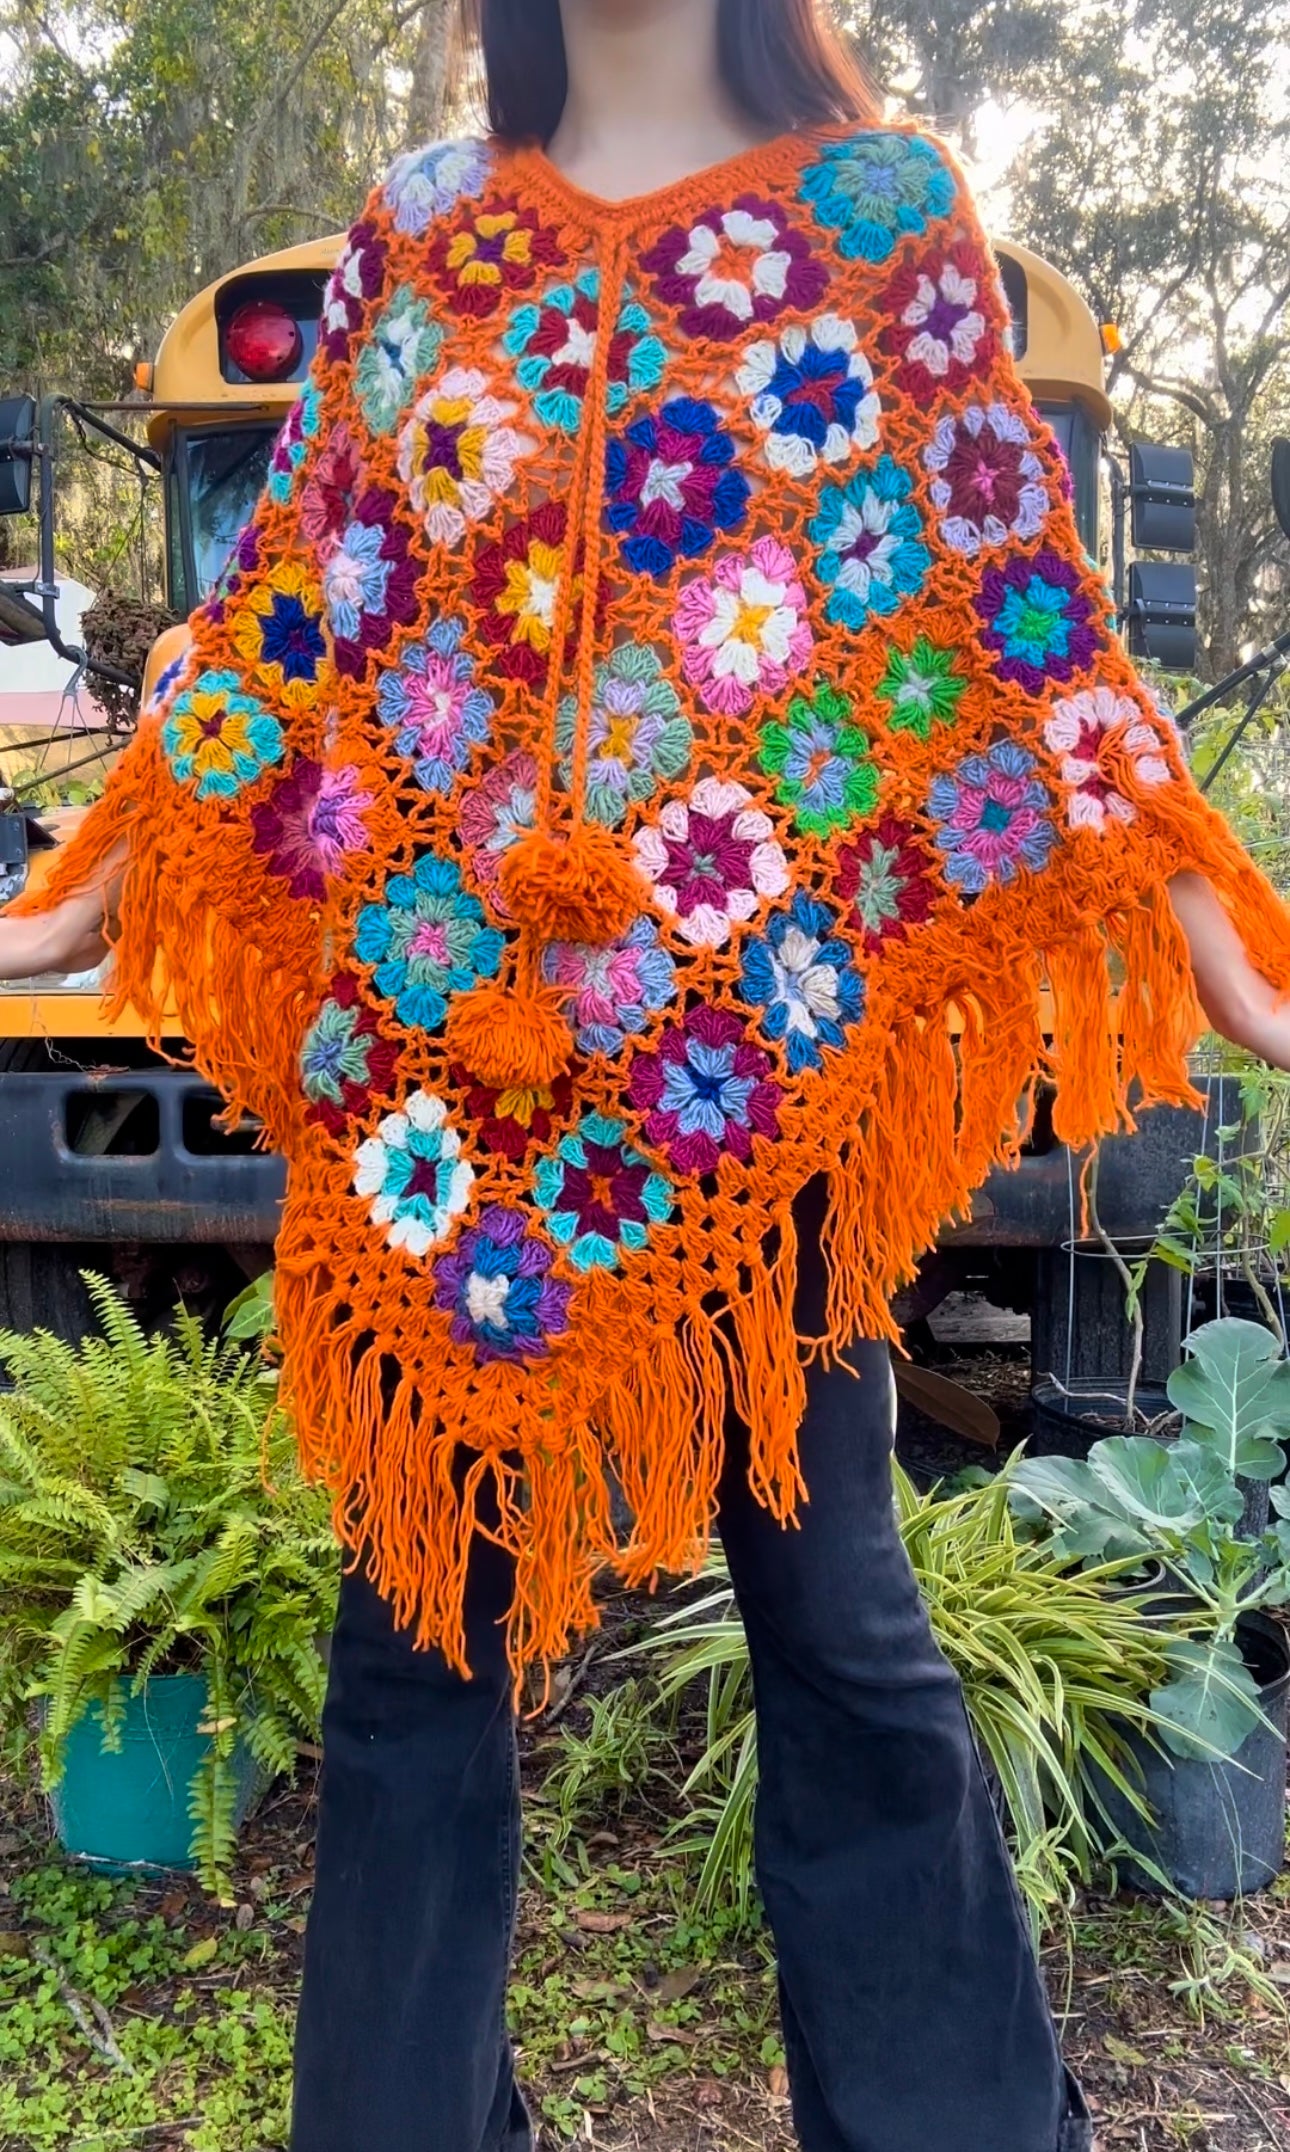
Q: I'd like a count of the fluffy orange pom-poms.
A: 2